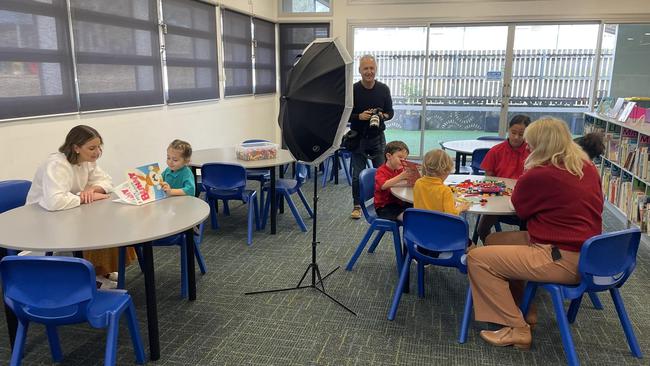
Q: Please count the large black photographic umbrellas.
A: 1